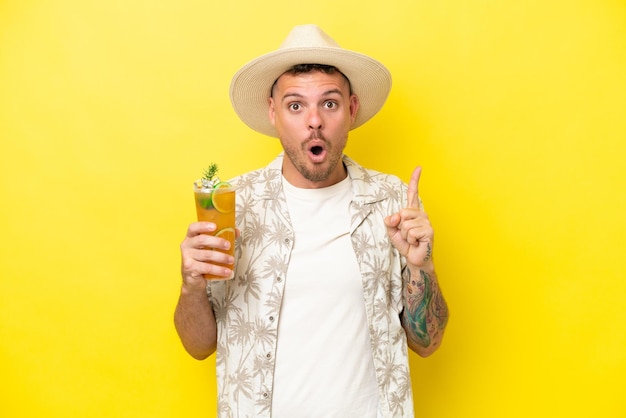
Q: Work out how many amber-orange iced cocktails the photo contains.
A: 1